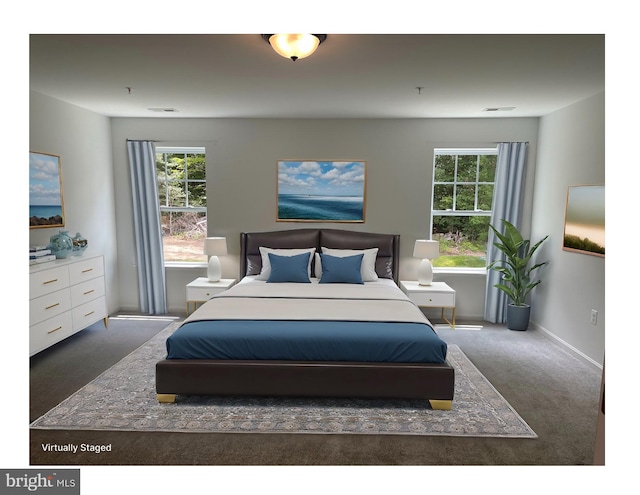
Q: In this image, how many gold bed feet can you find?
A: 2